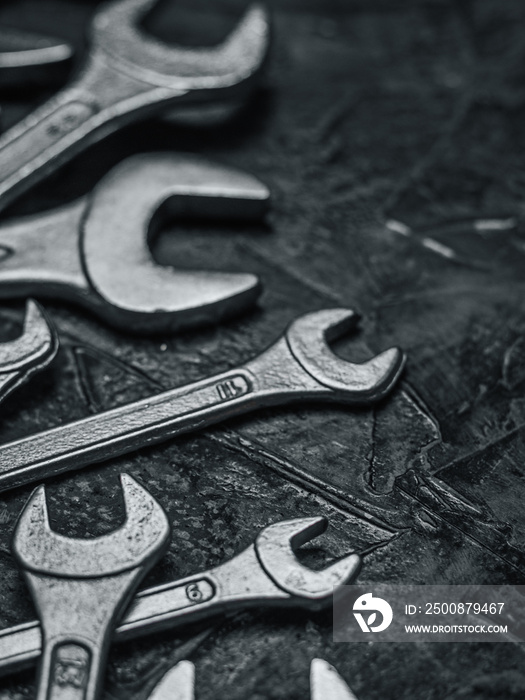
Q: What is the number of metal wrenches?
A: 8